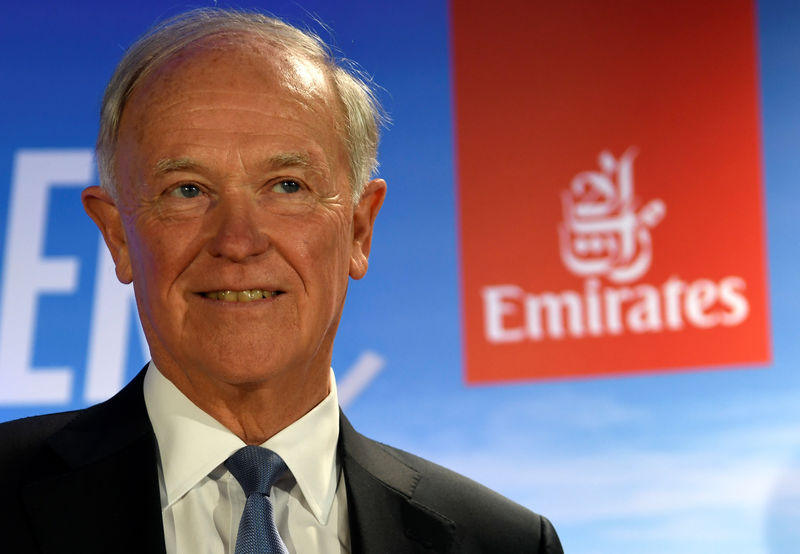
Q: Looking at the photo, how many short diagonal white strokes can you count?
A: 1